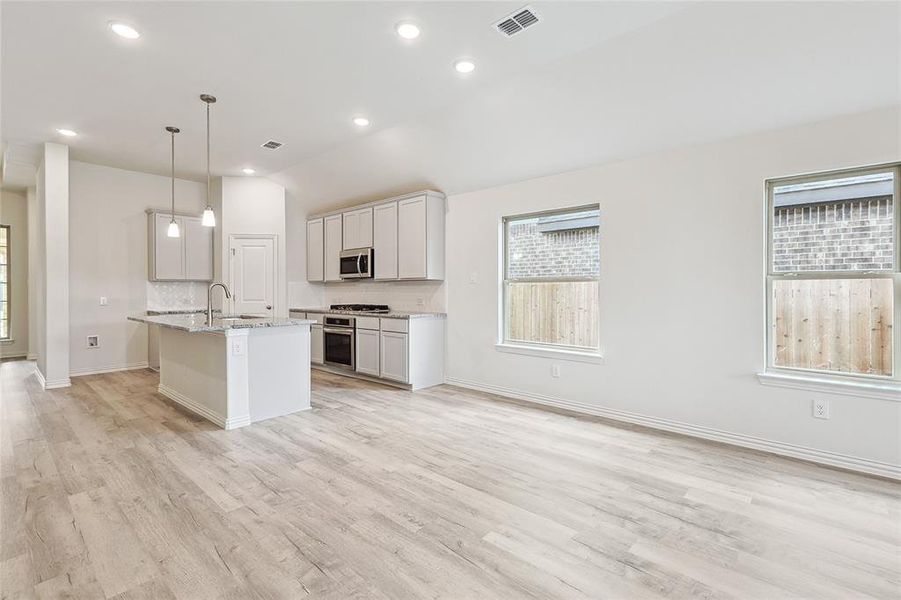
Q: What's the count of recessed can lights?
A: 6